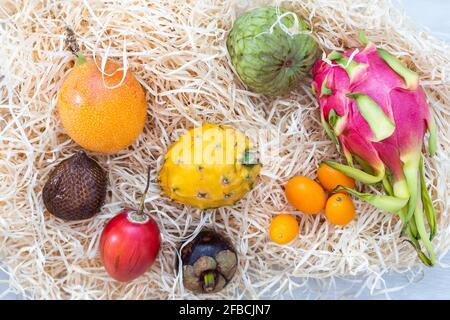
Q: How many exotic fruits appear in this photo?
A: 11